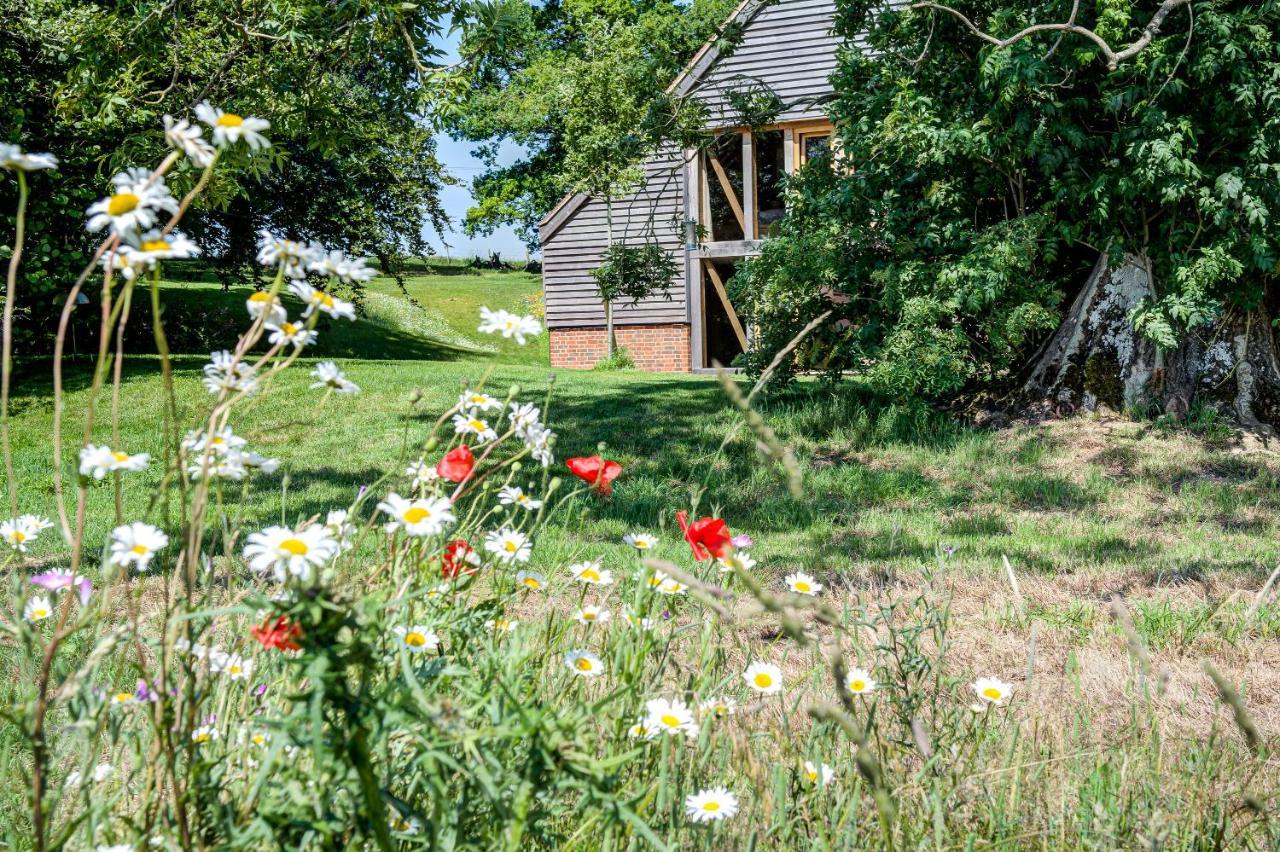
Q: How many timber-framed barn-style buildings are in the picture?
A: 1